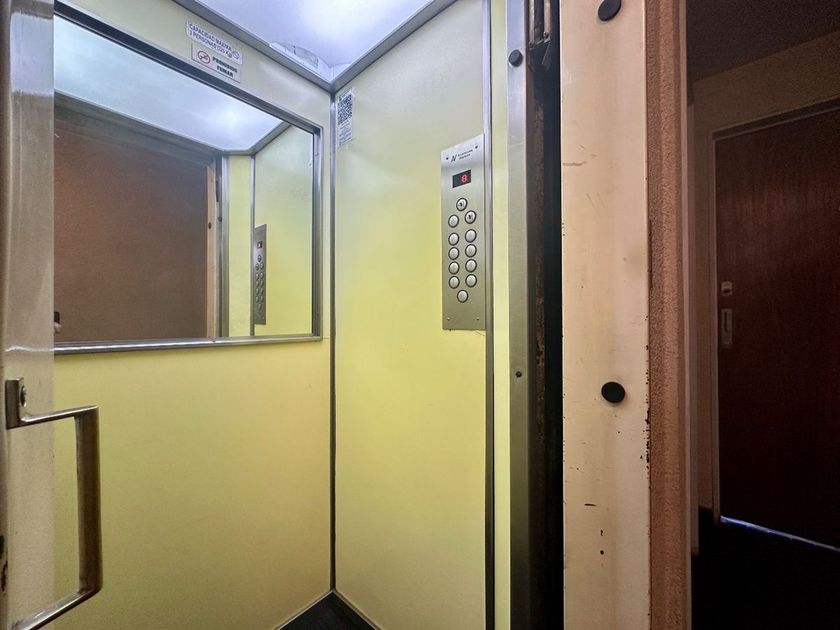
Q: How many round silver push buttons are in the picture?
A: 12